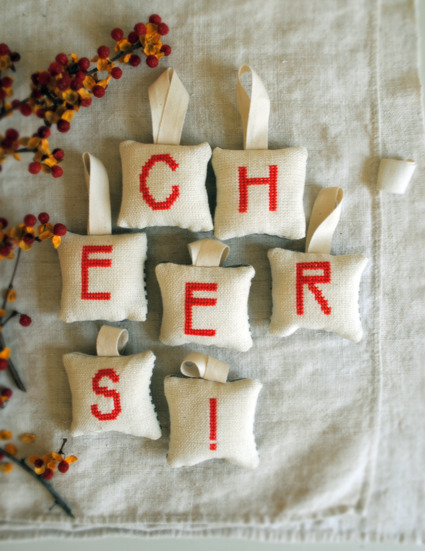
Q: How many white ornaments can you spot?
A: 7